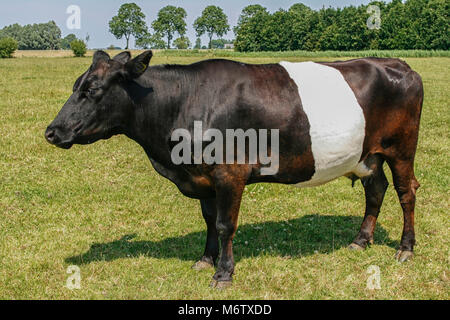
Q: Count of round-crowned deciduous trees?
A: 3